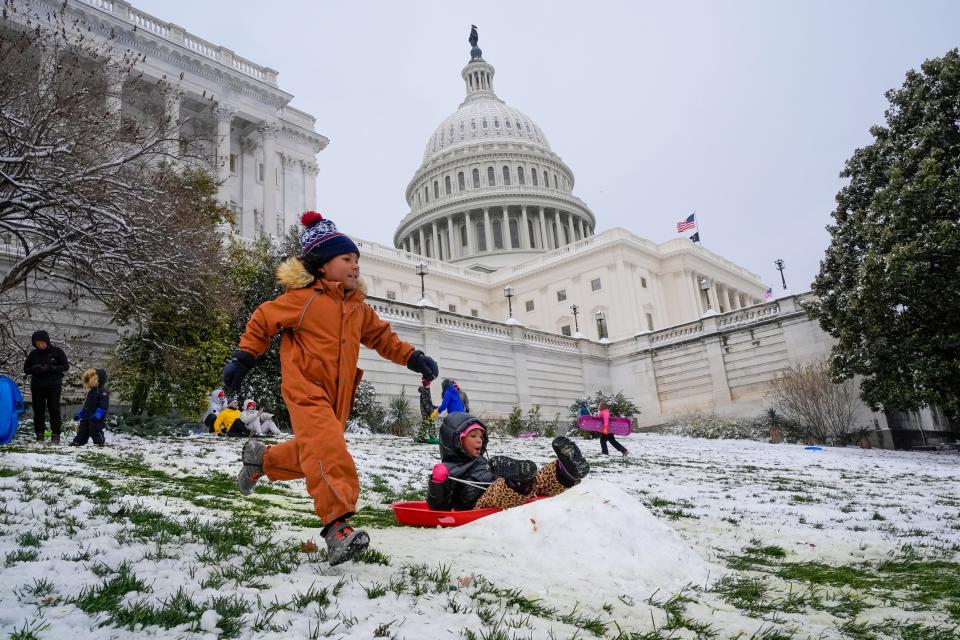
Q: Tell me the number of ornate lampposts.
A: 6